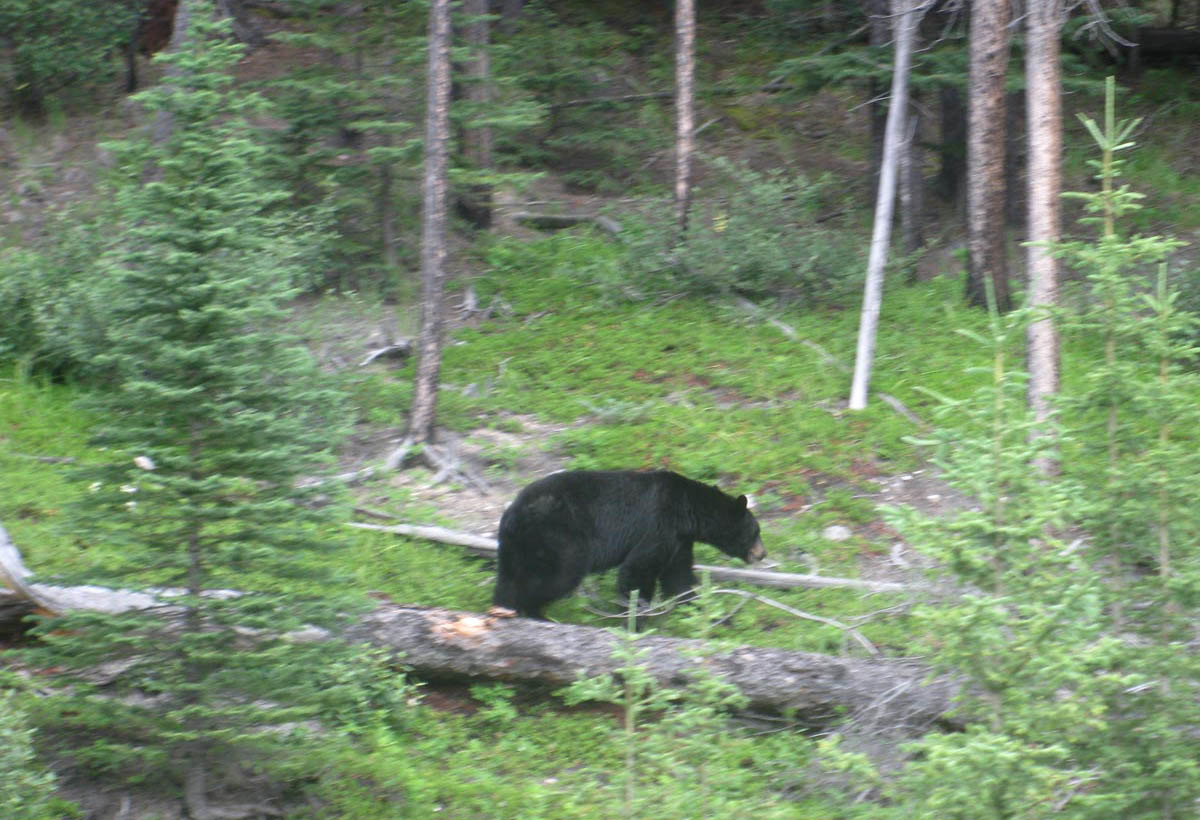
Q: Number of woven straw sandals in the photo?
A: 0